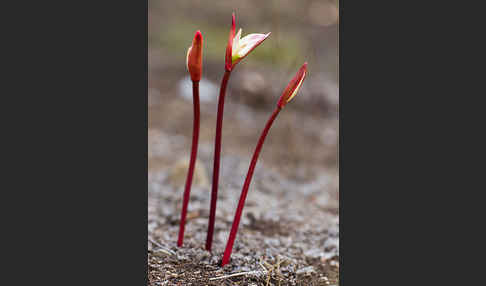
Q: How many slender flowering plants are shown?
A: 3